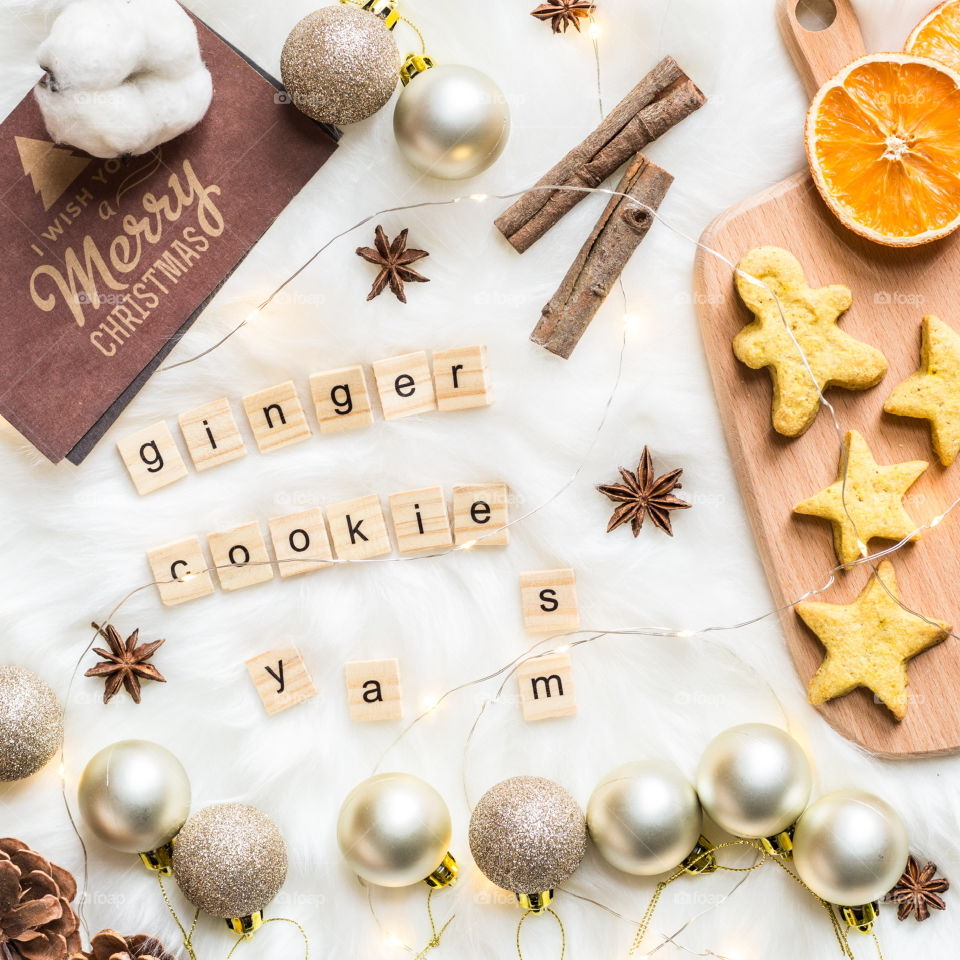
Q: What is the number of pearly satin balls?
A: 6